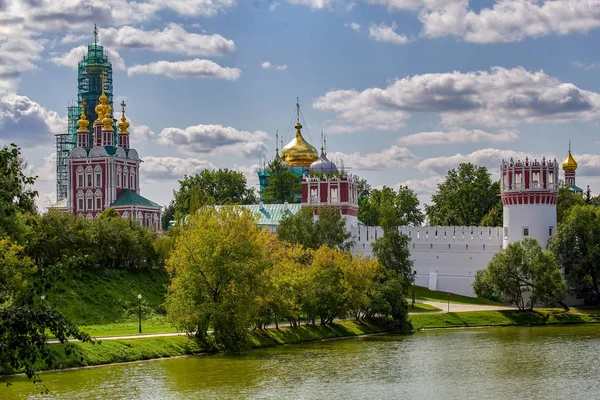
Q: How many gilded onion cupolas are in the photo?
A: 6